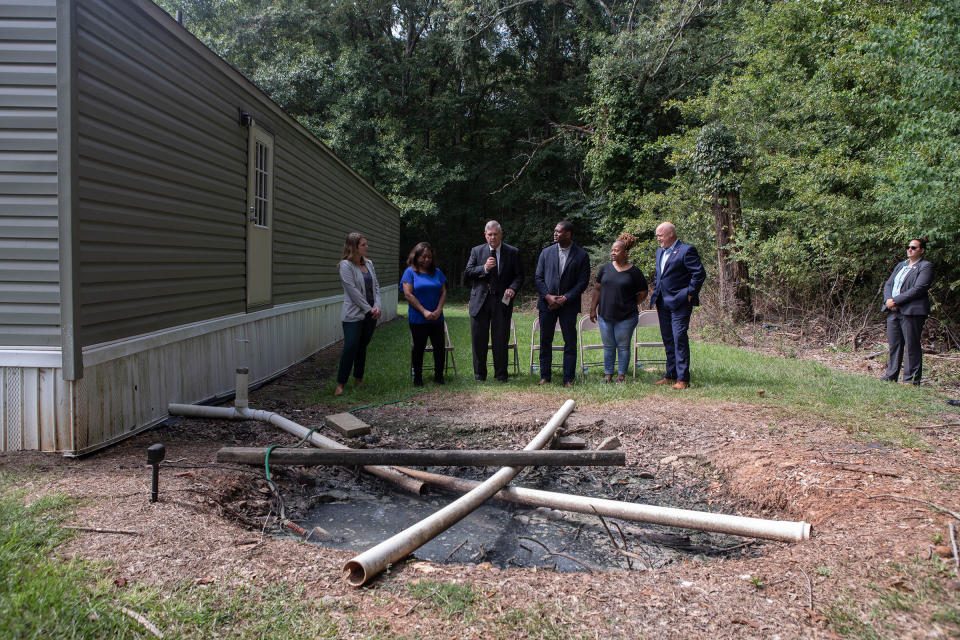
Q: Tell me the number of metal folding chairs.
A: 5